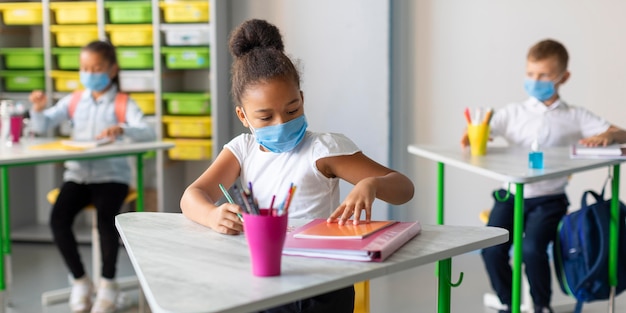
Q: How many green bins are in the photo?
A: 7